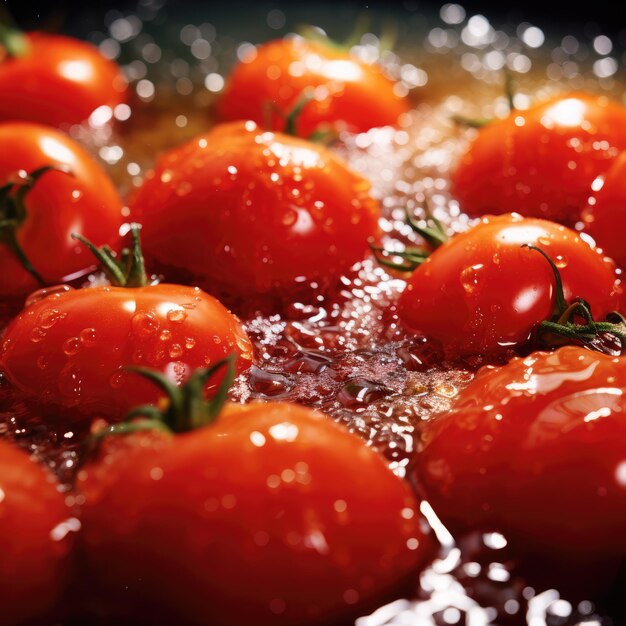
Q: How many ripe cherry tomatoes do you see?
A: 11